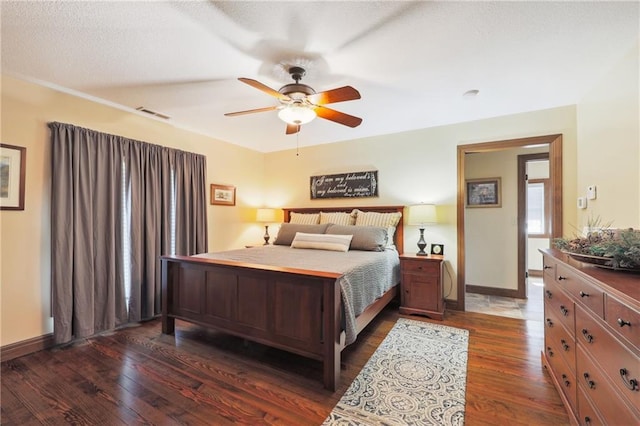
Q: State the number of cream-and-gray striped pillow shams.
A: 3